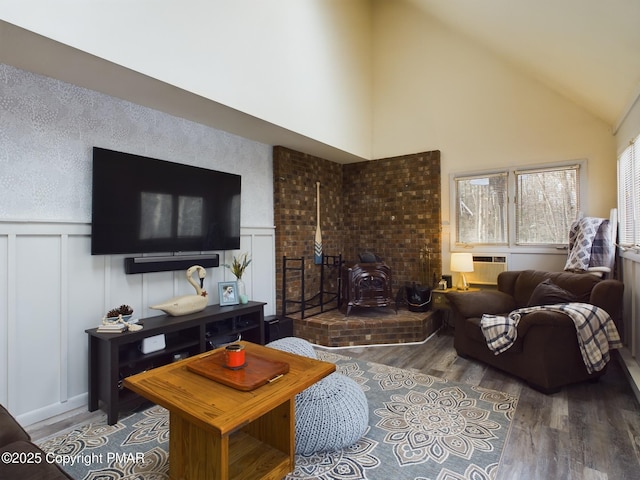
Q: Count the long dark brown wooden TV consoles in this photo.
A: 1